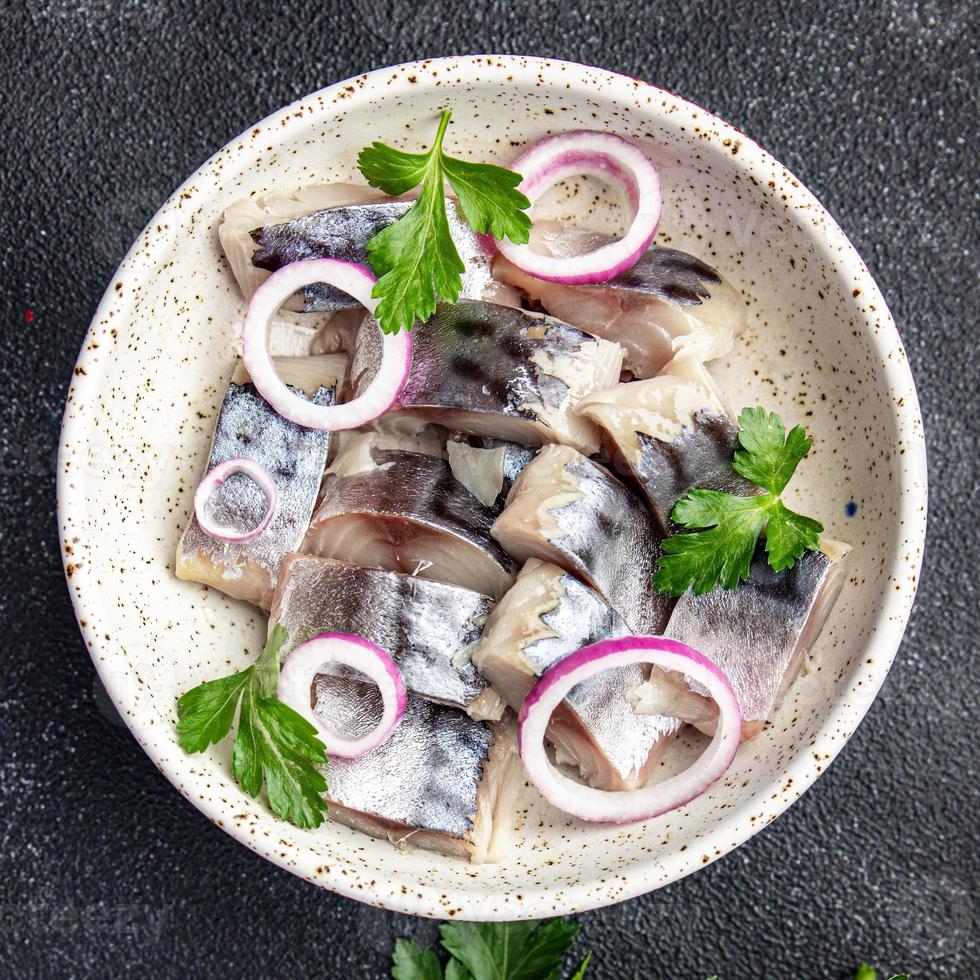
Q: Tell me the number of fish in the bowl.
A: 11